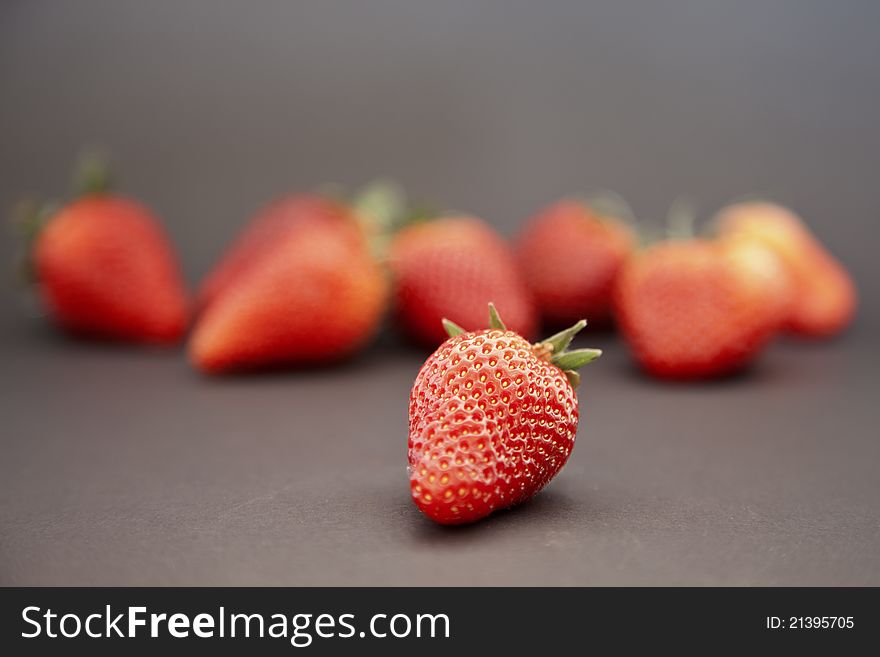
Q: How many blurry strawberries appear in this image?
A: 7